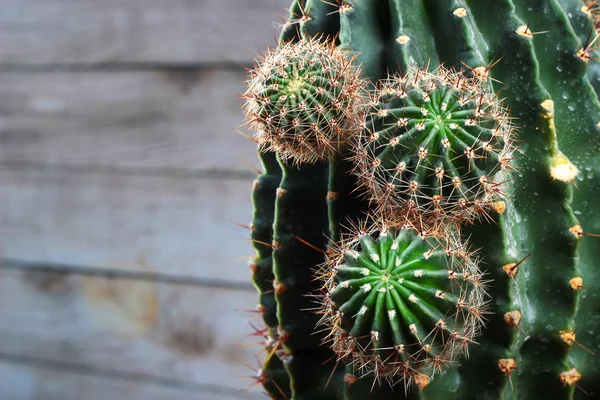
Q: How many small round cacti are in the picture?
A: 3